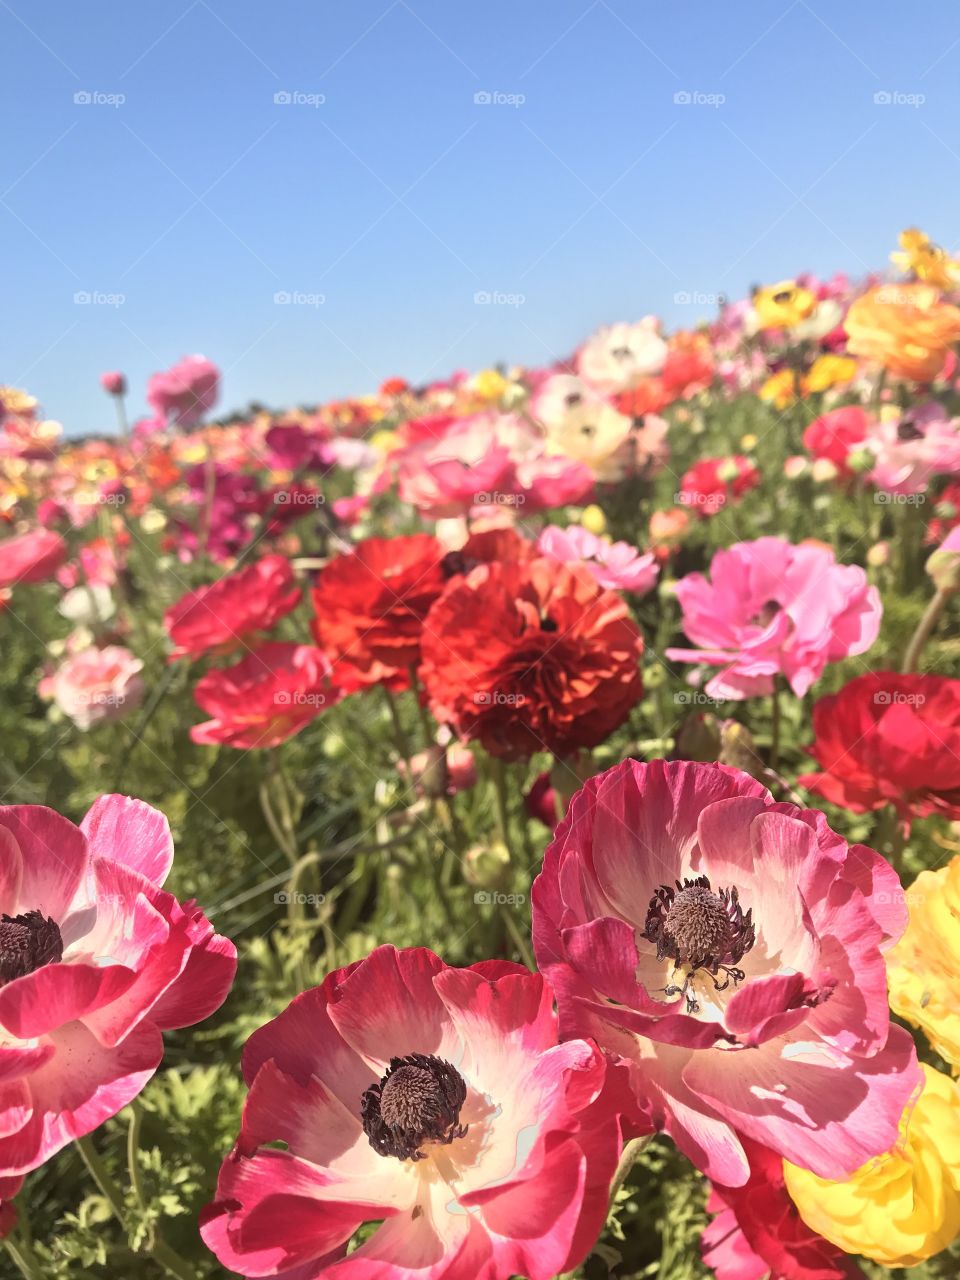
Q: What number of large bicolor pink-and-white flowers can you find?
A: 3